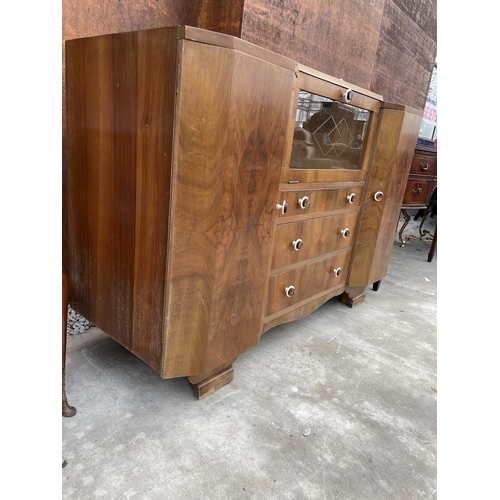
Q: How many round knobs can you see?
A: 9